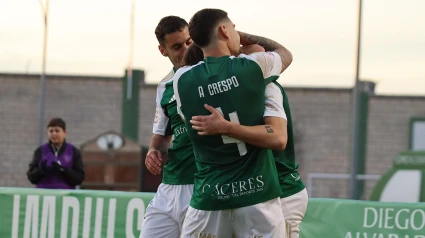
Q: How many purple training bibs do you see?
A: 1